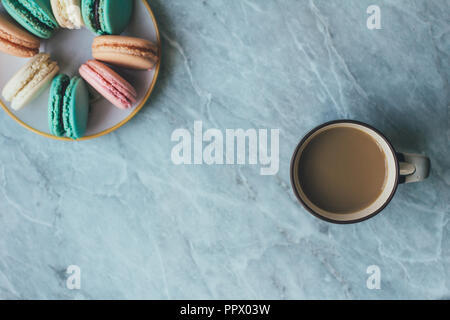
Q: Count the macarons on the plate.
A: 8